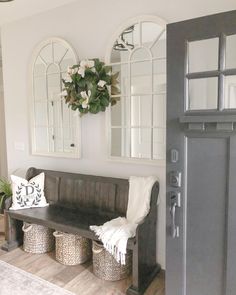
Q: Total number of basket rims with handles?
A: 3